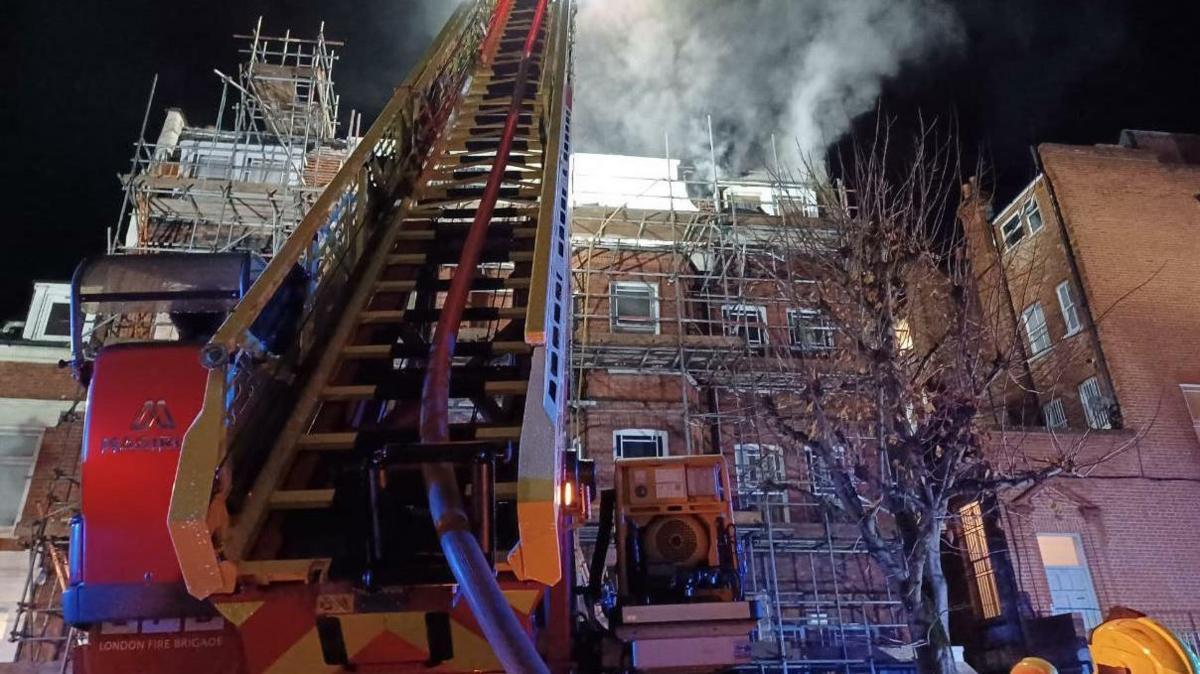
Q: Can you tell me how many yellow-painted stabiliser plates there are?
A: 0